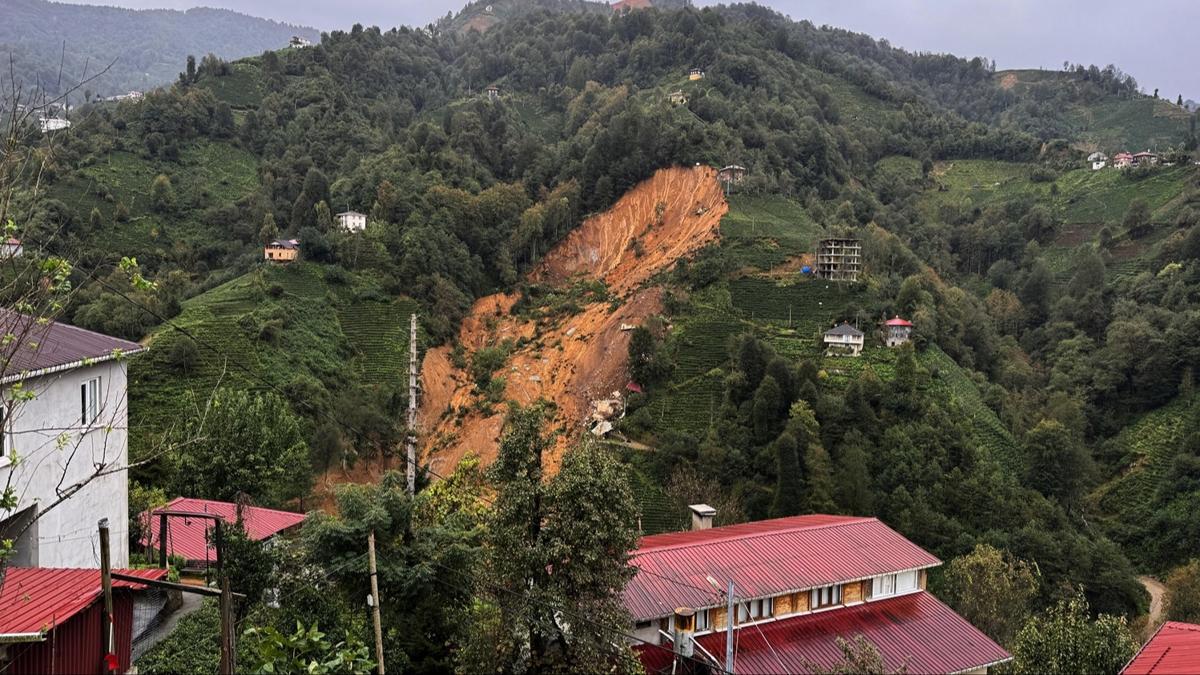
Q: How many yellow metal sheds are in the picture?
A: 0